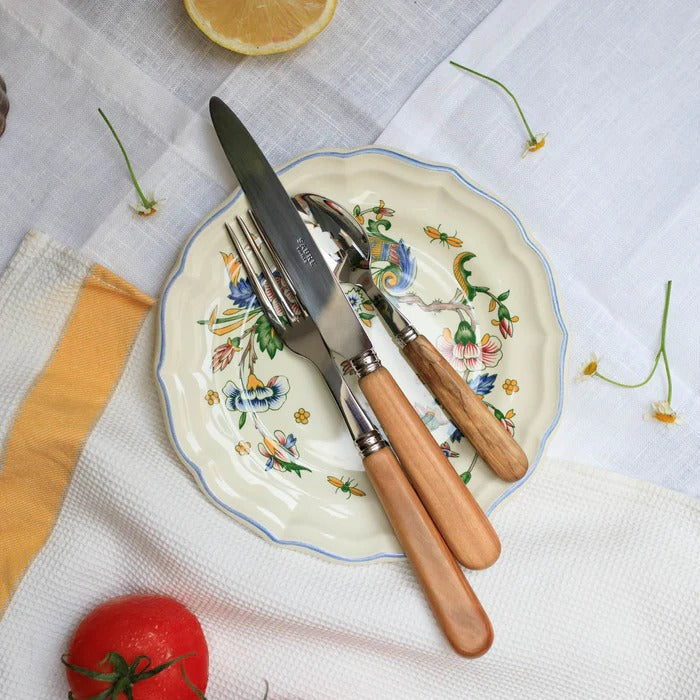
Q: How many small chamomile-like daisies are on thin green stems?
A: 4